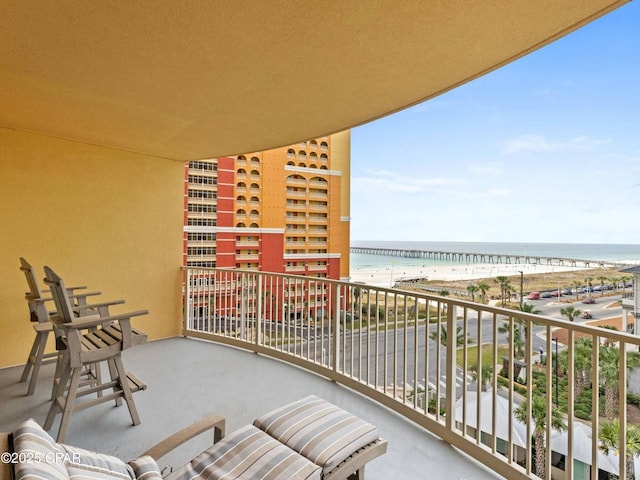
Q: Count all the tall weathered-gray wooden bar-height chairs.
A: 2